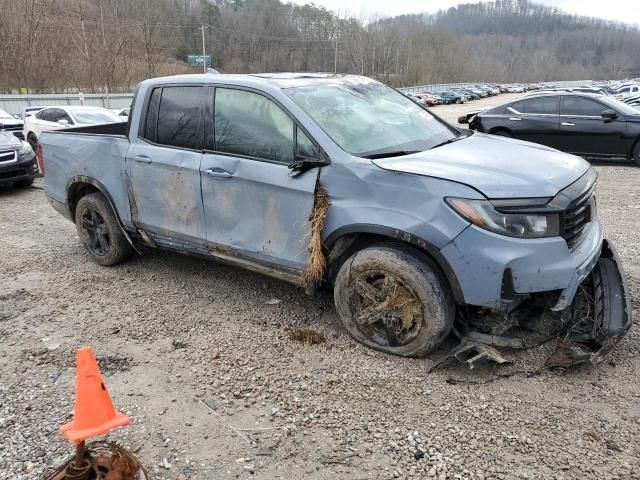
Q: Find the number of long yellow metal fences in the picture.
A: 0